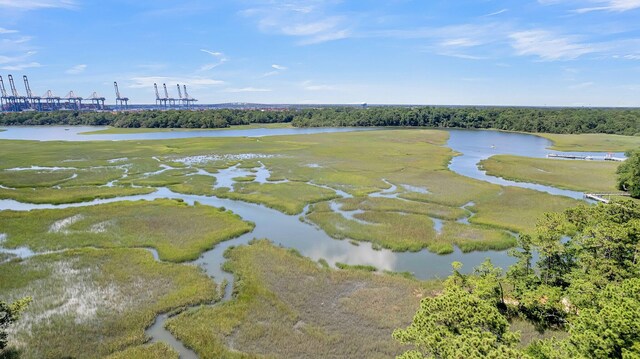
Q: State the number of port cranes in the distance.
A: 11